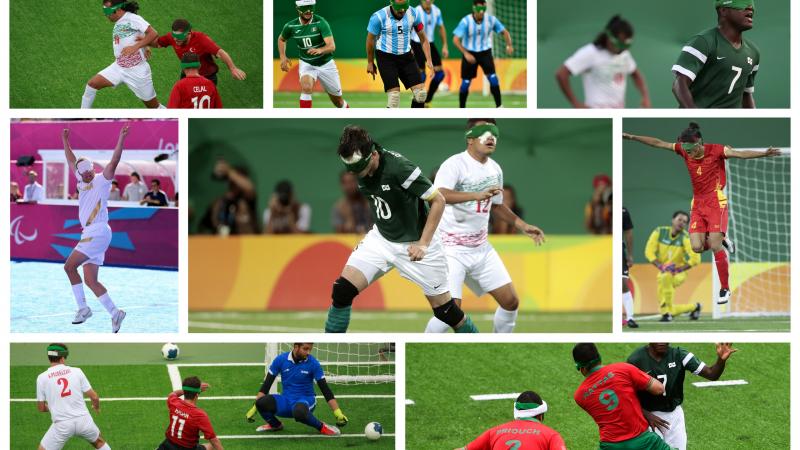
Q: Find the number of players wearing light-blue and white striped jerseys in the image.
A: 3